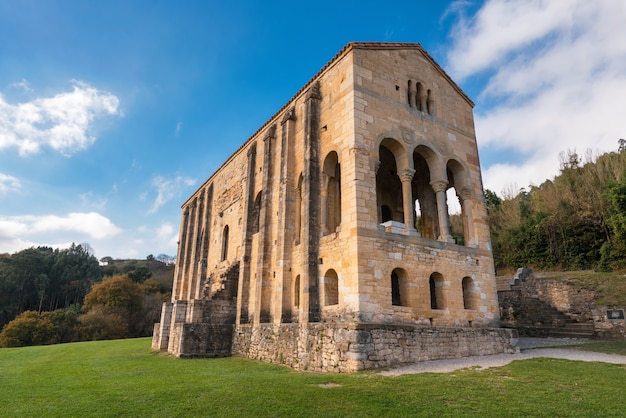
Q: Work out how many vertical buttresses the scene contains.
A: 8